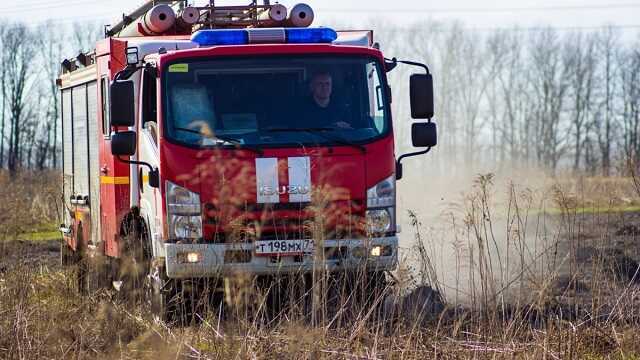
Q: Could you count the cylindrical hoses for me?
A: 4